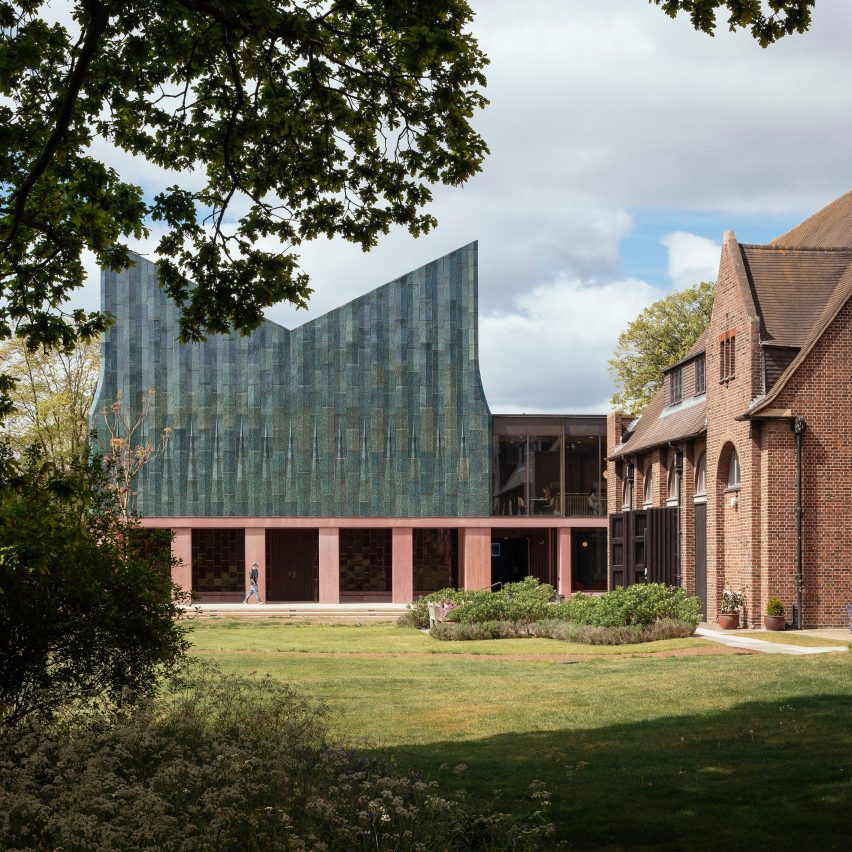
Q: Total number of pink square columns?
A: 6